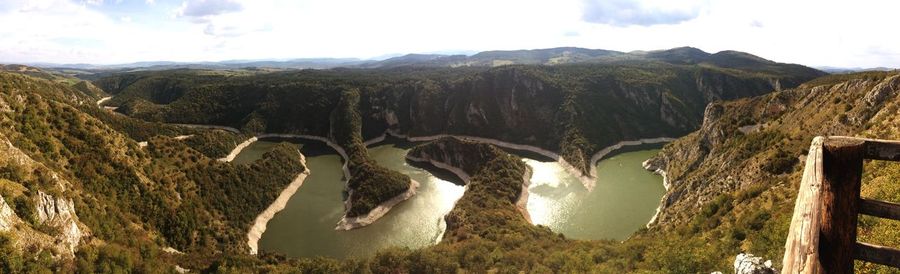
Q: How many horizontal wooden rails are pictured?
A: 3